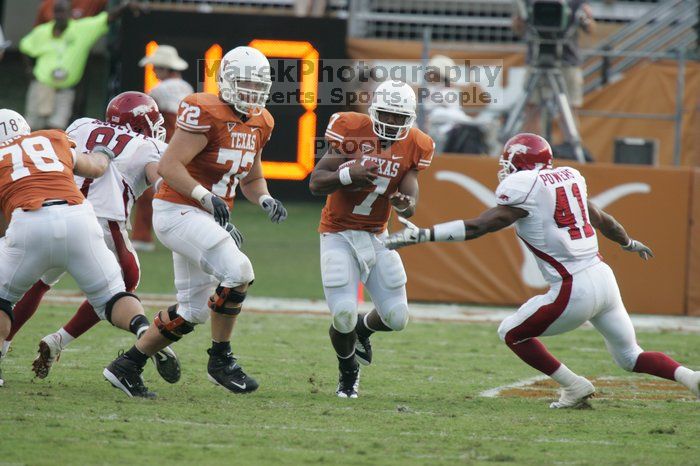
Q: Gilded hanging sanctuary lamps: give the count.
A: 0